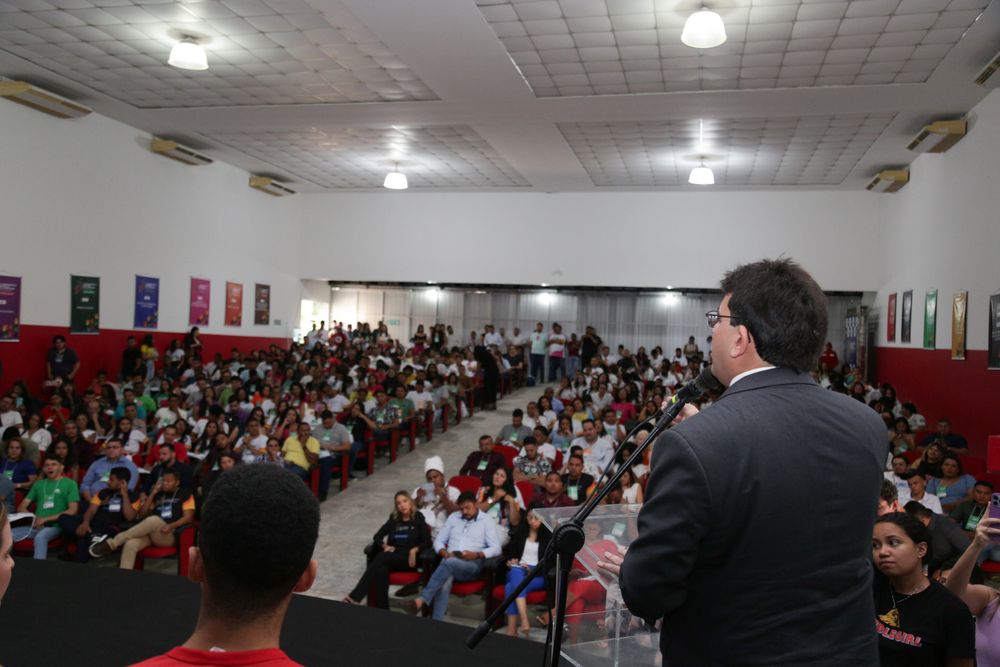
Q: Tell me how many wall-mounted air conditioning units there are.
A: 6